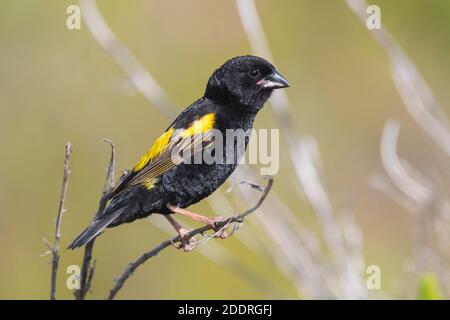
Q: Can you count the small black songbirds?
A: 1